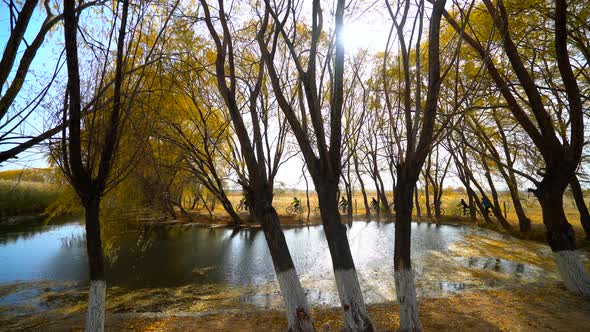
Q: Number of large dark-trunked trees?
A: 5